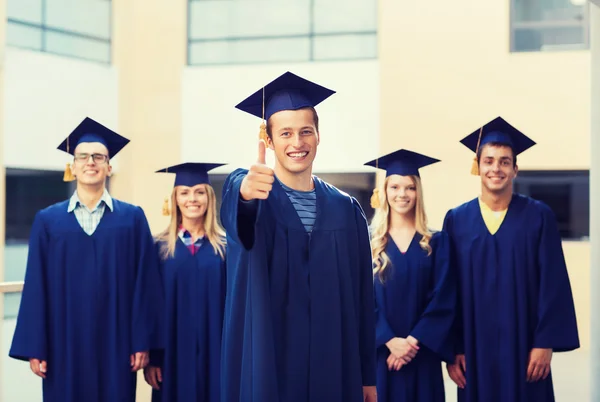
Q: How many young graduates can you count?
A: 5